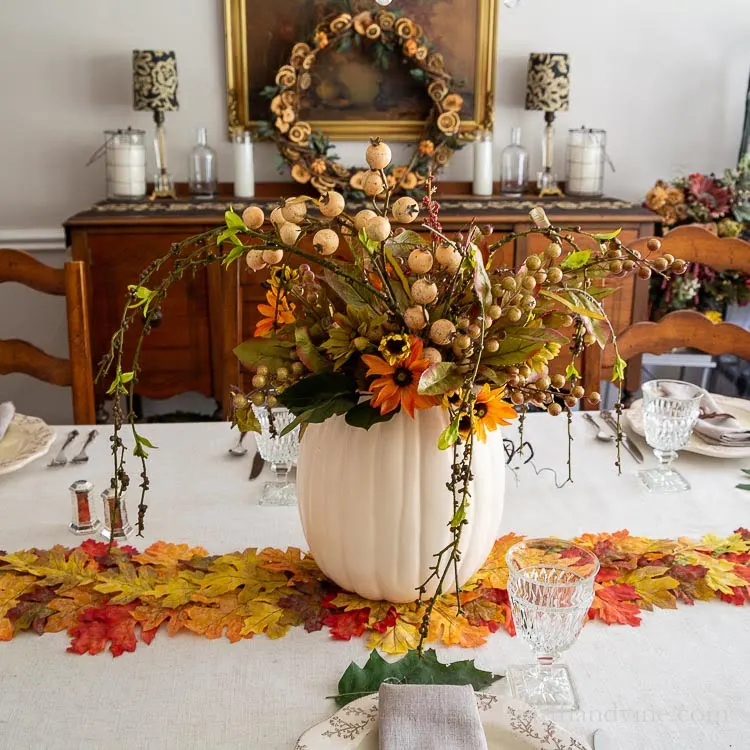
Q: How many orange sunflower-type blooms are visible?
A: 3